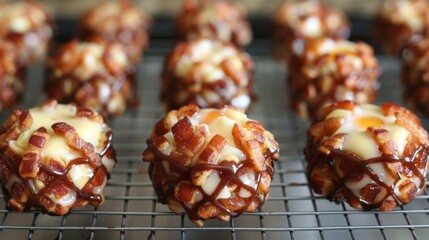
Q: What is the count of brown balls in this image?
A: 13